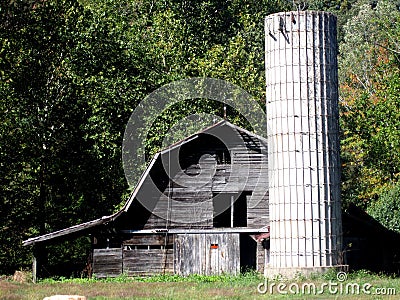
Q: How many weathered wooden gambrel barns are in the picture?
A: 1